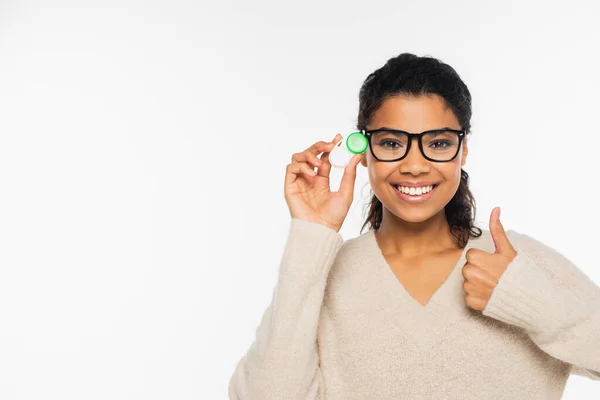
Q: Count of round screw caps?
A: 2